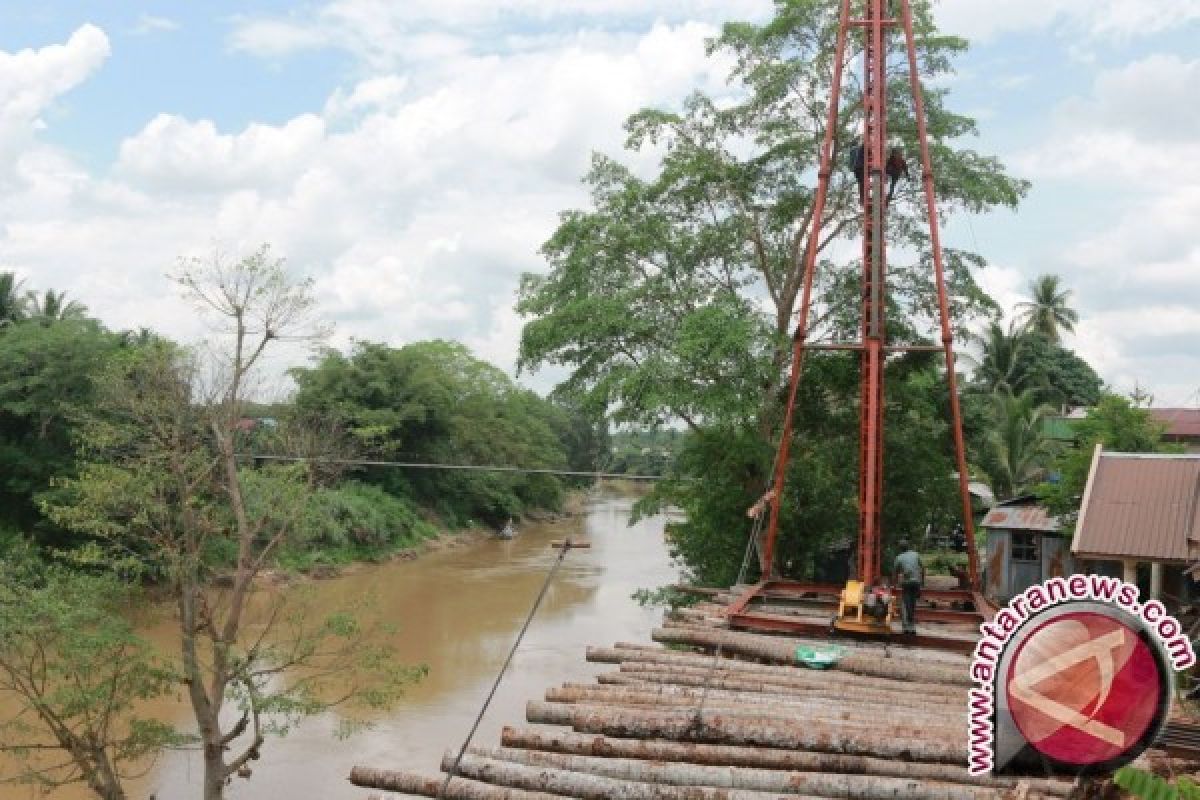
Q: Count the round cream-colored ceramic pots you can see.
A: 0